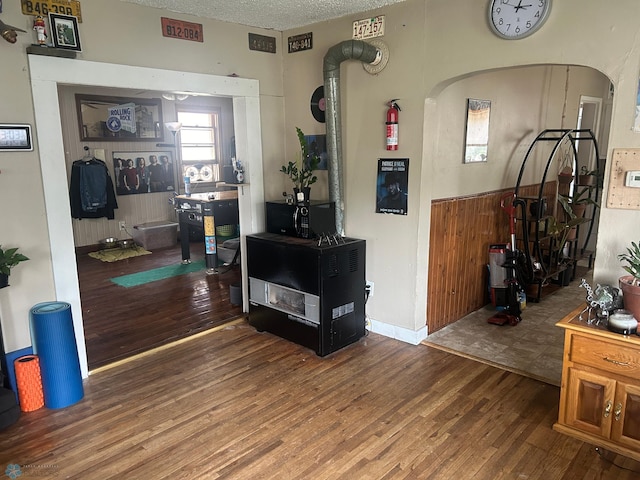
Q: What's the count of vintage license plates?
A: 5